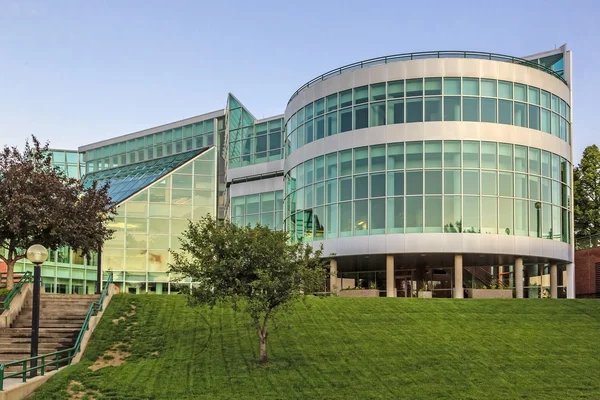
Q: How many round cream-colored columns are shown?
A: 5